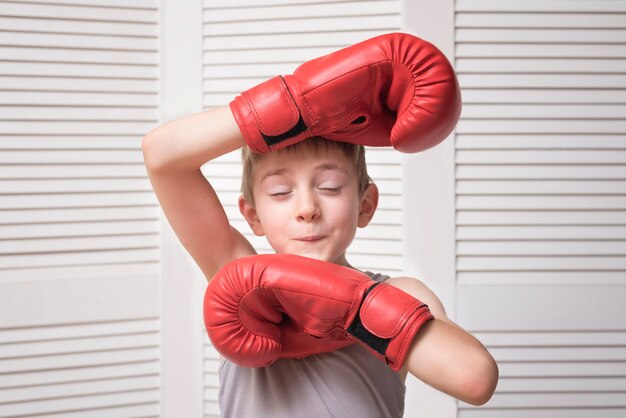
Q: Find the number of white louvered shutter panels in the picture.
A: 3